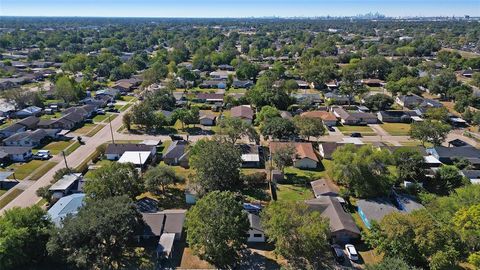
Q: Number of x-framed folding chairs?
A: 0